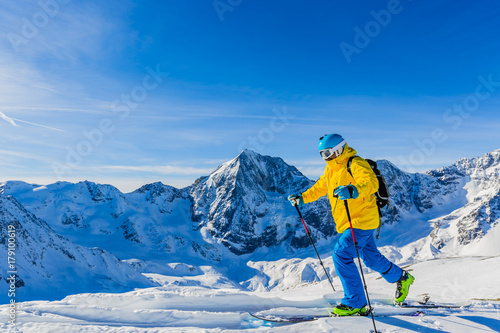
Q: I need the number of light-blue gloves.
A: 2